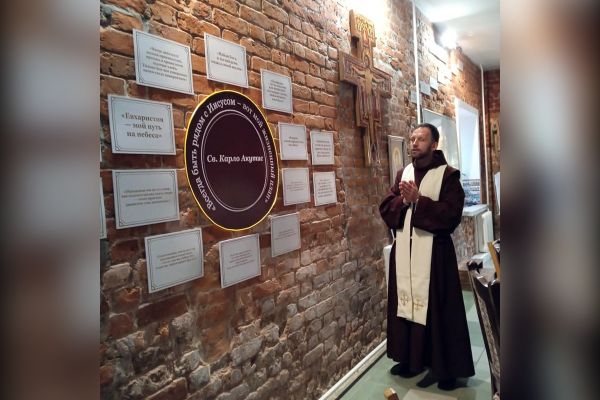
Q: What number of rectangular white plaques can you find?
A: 12